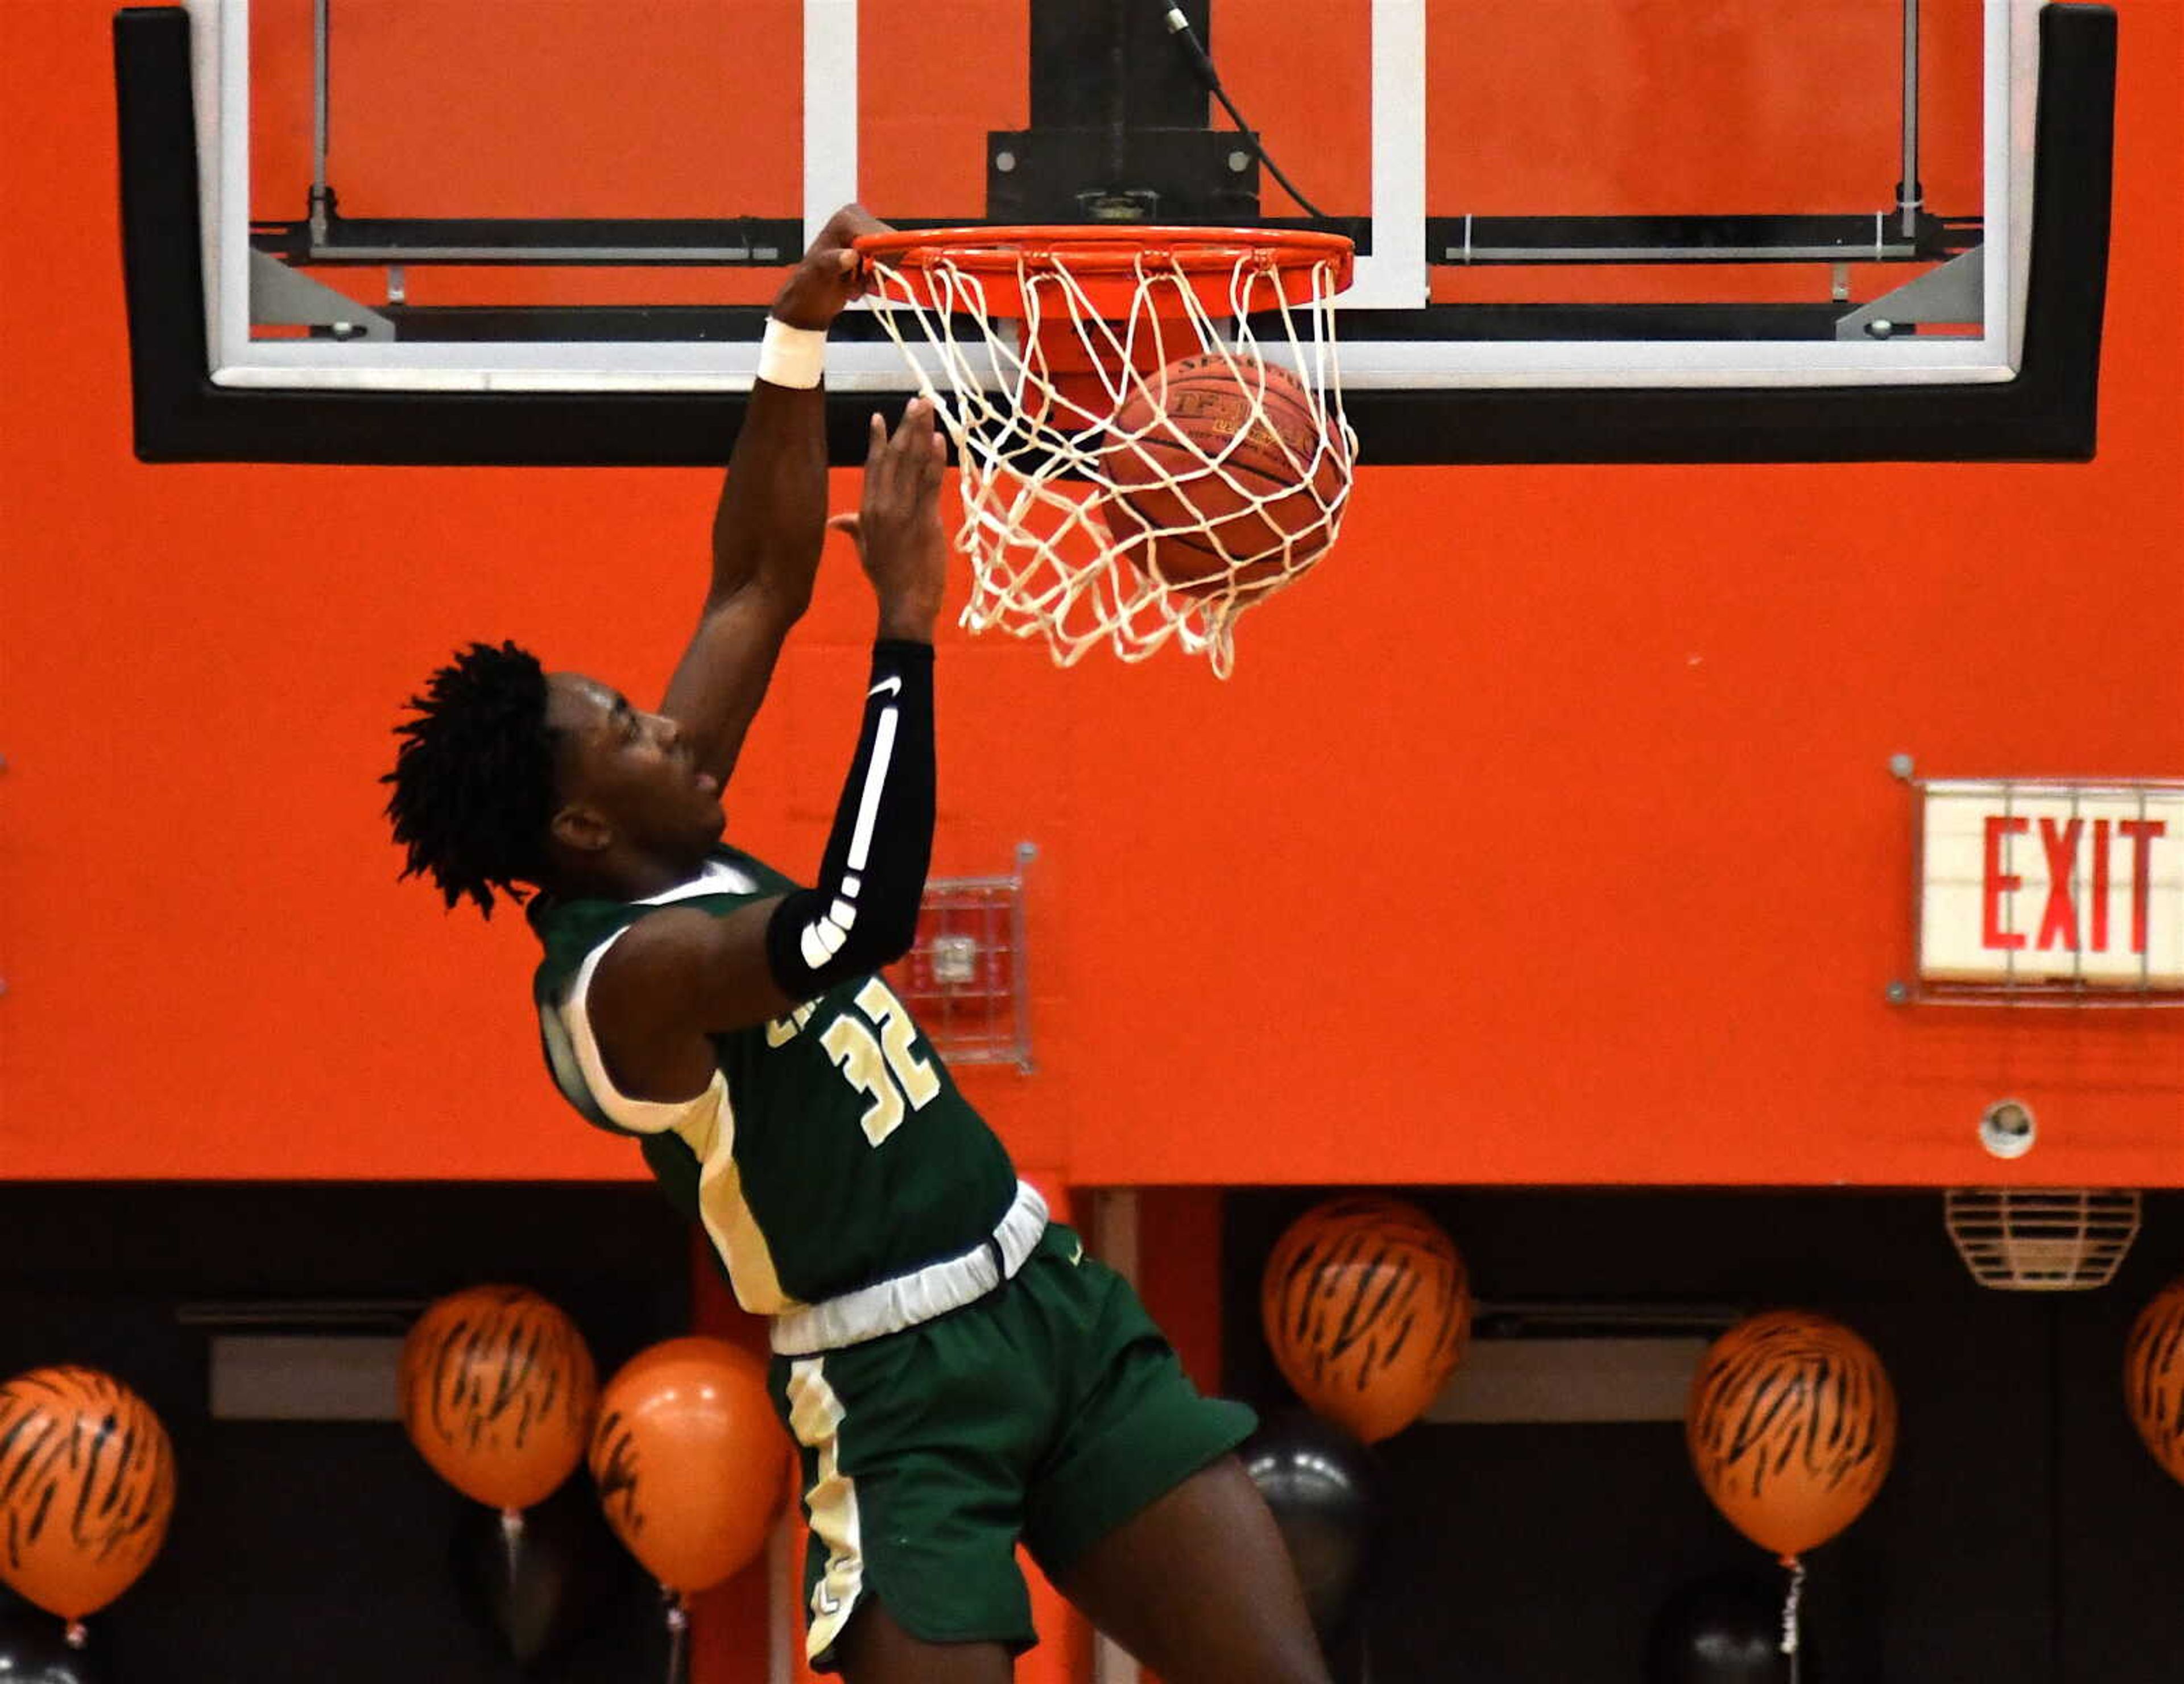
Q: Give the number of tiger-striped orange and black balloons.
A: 6